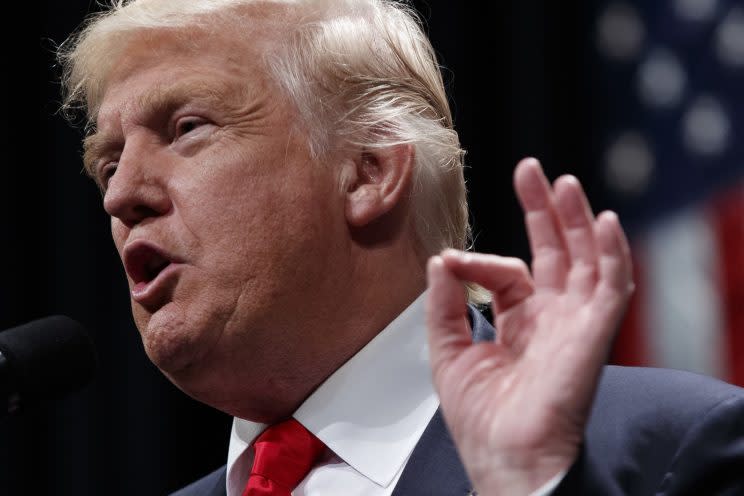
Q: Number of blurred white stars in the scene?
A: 6